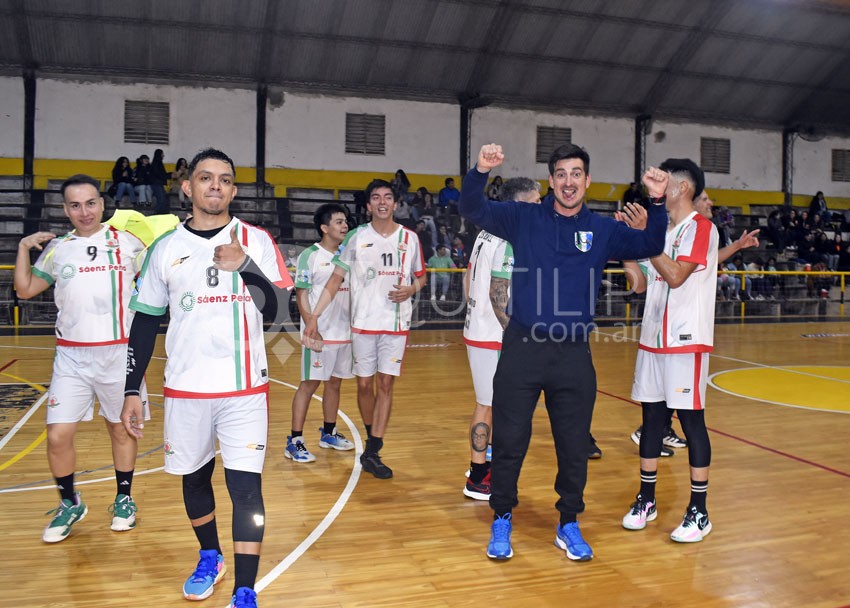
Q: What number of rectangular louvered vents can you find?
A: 5